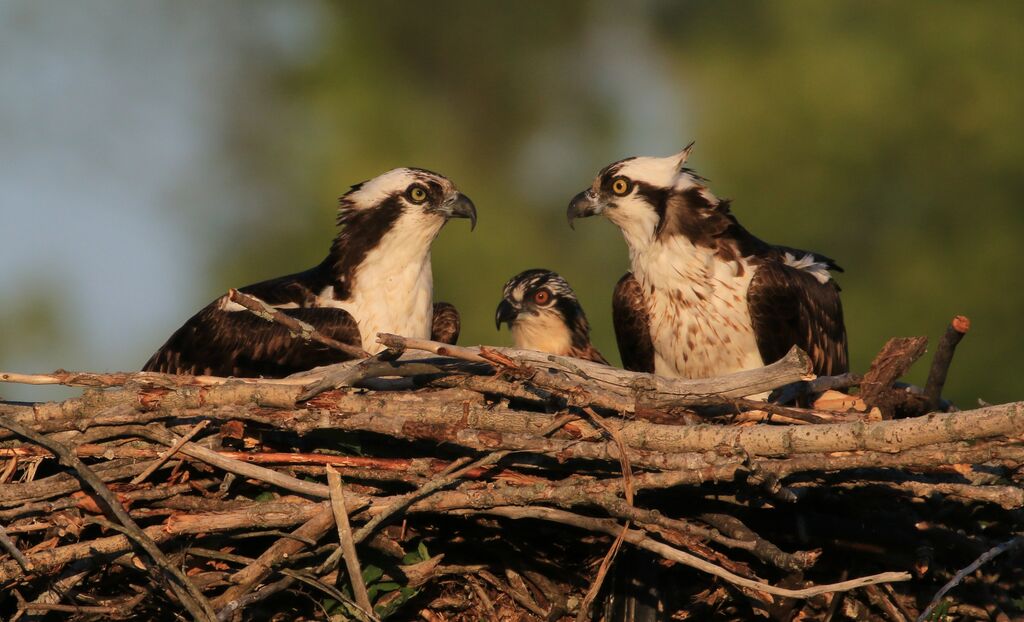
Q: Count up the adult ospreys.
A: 2